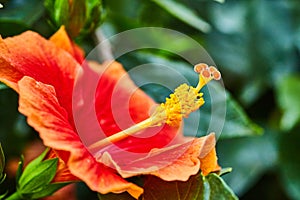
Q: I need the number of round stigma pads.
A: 5